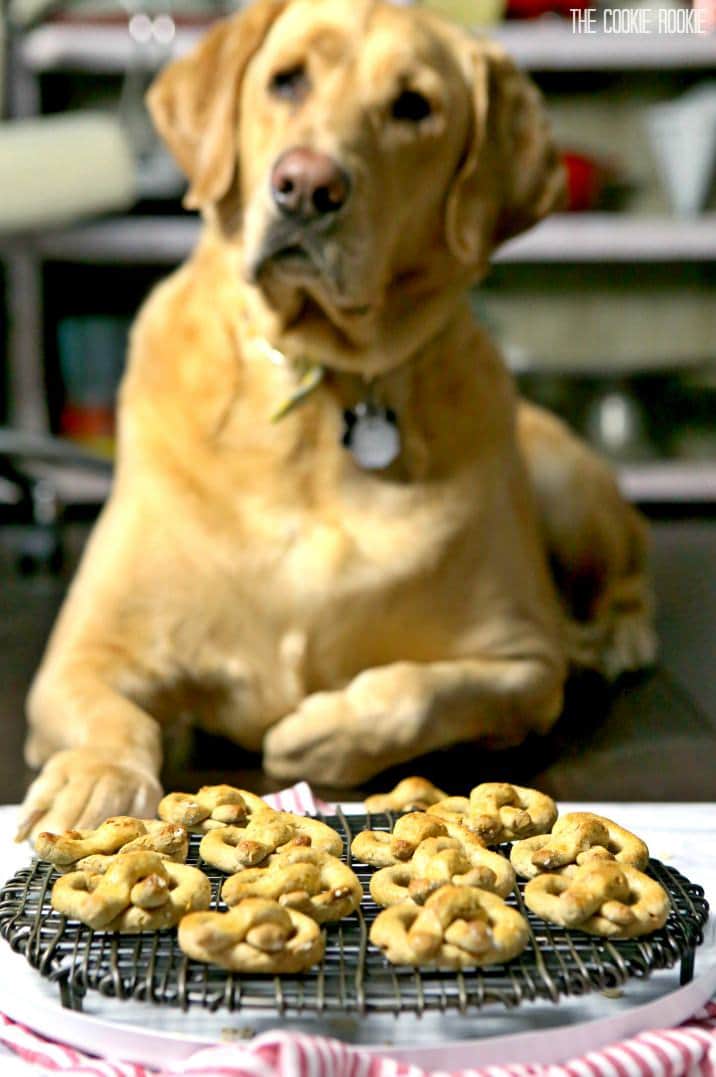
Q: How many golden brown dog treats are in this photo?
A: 13